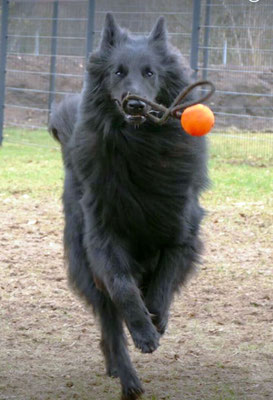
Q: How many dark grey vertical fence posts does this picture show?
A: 5